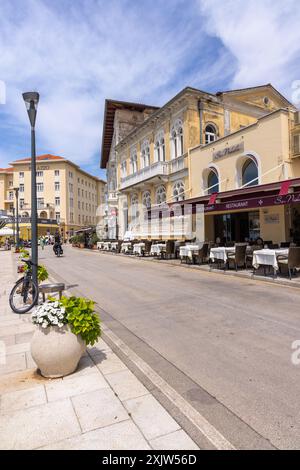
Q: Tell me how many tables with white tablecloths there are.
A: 9